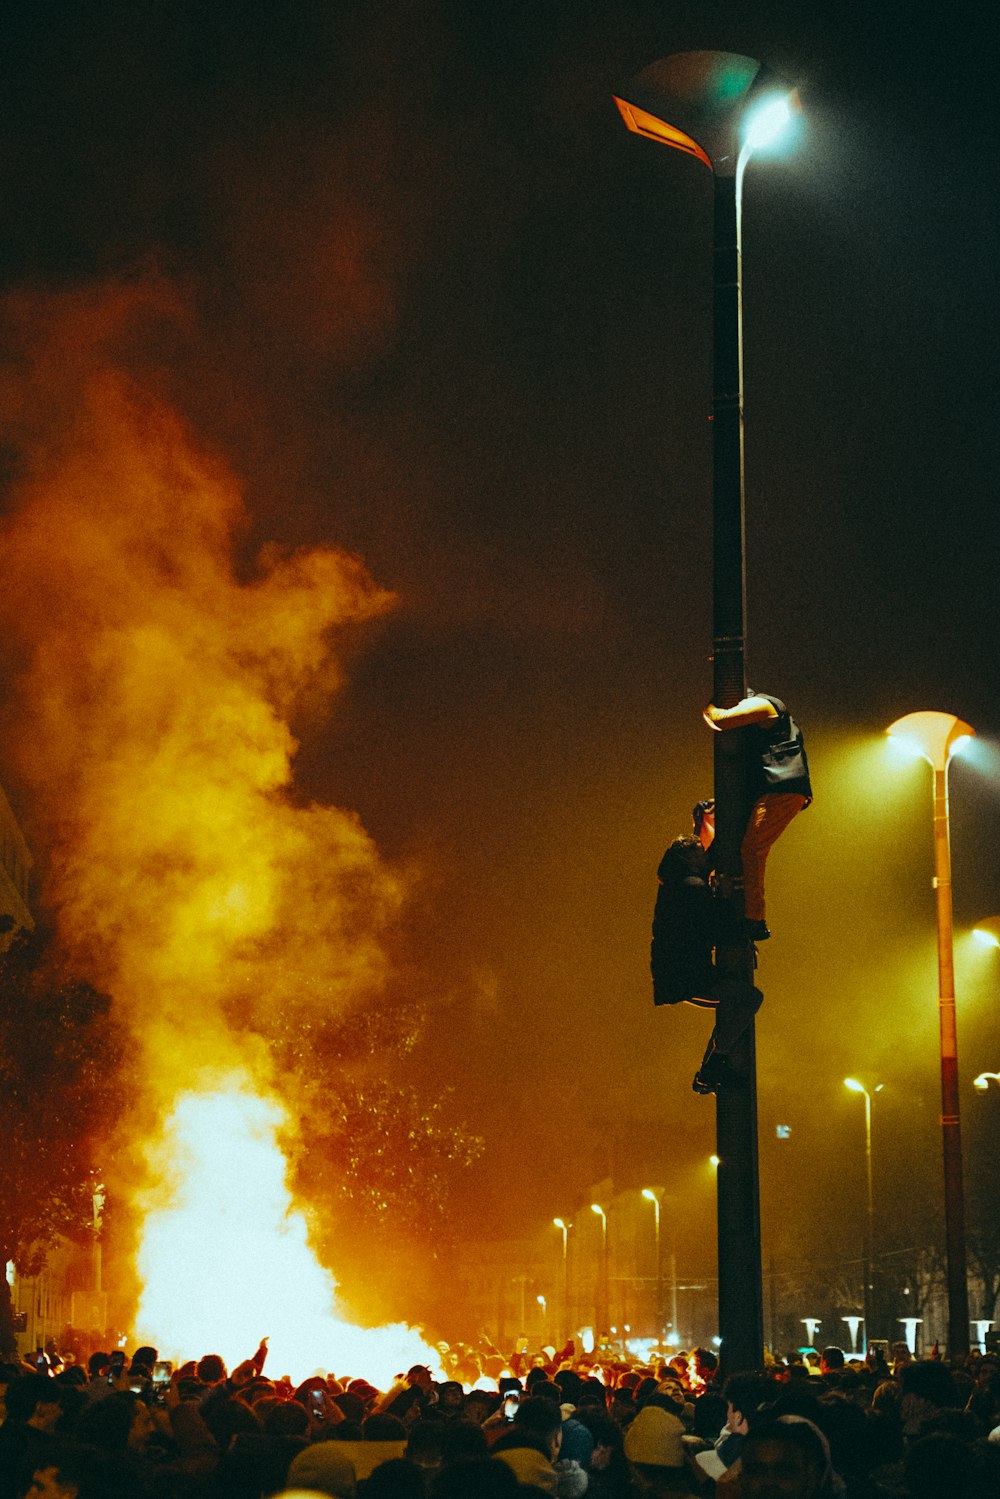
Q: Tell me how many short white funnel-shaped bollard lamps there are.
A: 4